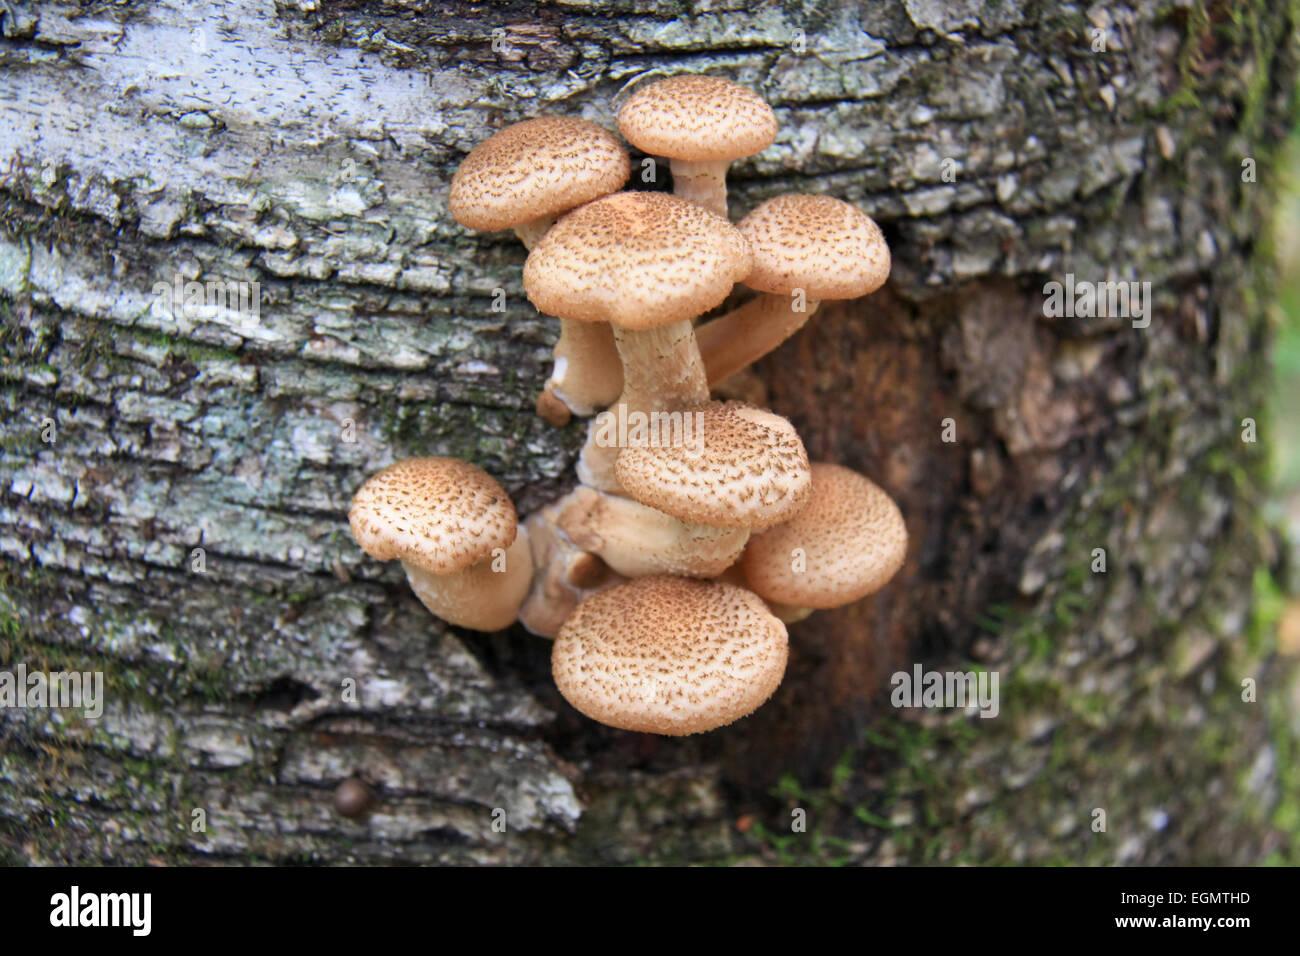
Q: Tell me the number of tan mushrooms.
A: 8